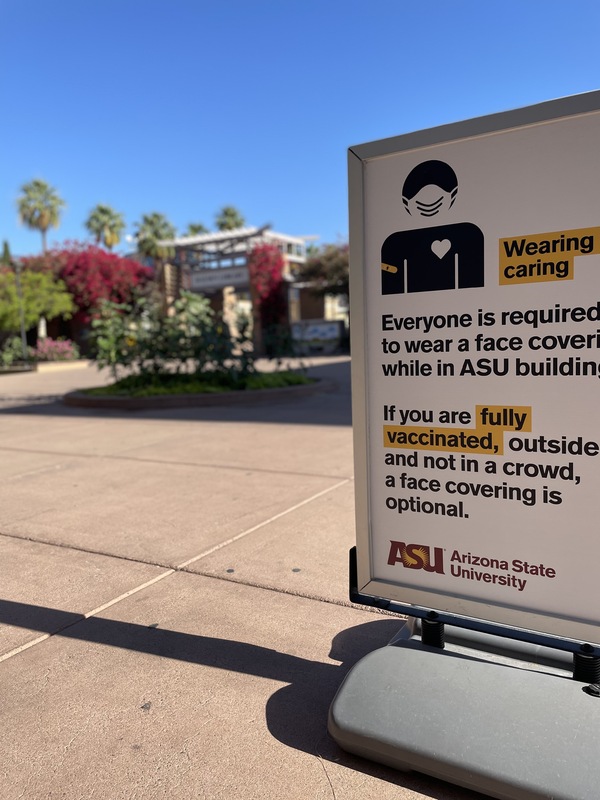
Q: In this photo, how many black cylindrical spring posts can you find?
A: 2